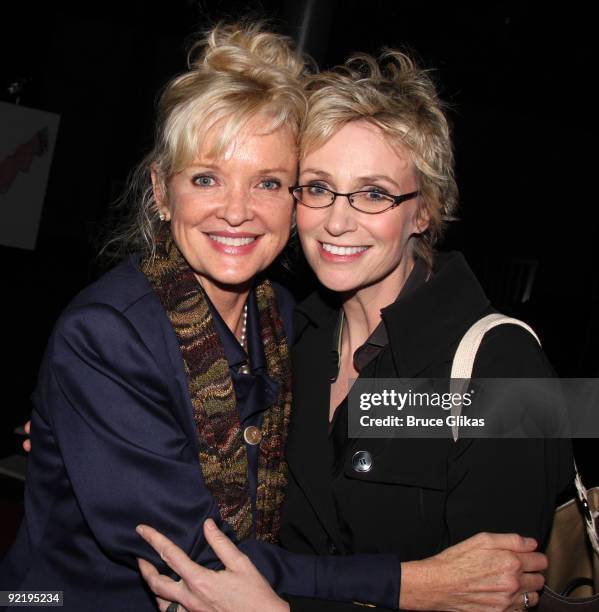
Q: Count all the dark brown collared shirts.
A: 1